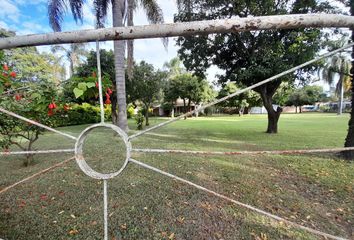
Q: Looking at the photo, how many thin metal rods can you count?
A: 8